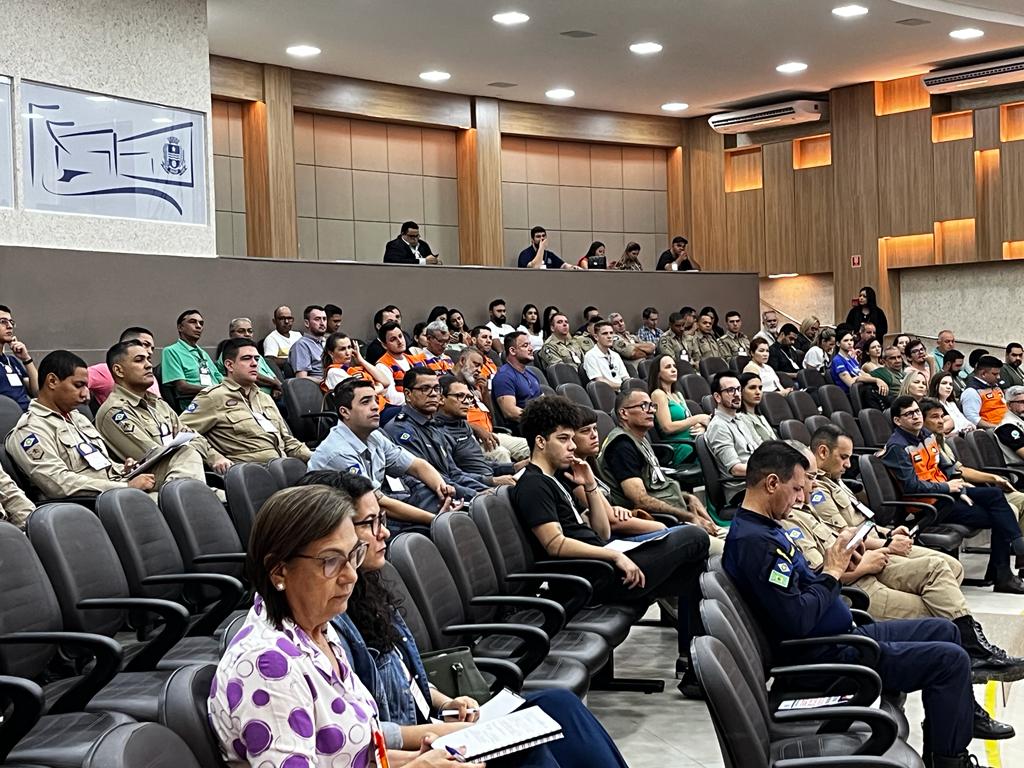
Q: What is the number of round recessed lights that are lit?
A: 9